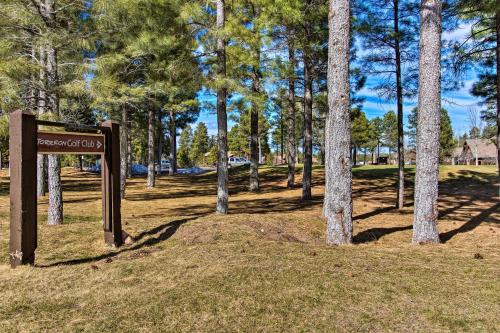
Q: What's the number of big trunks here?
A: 2